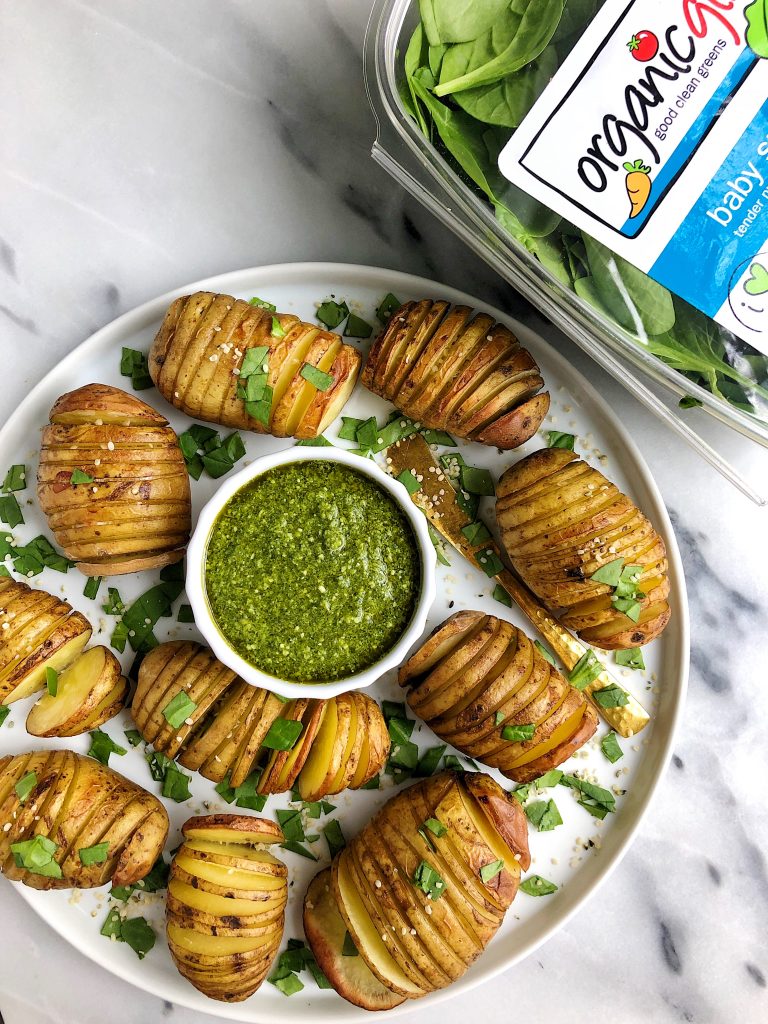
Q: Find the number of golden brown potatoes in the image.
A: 10